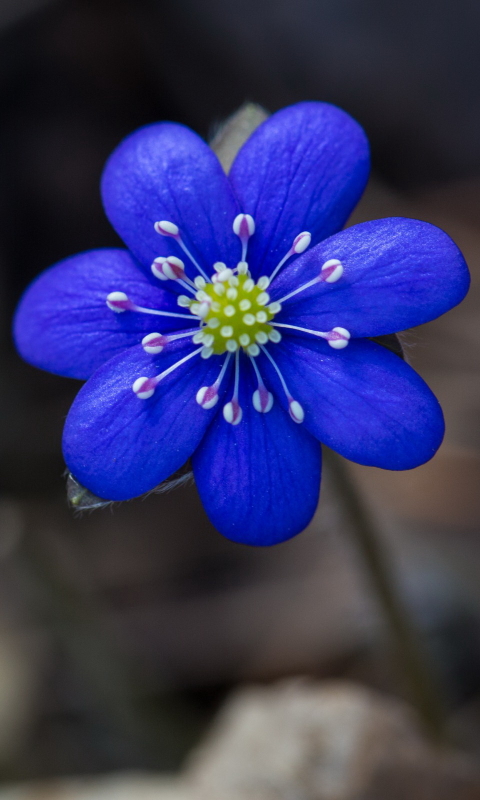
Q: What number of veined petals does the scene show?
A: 7